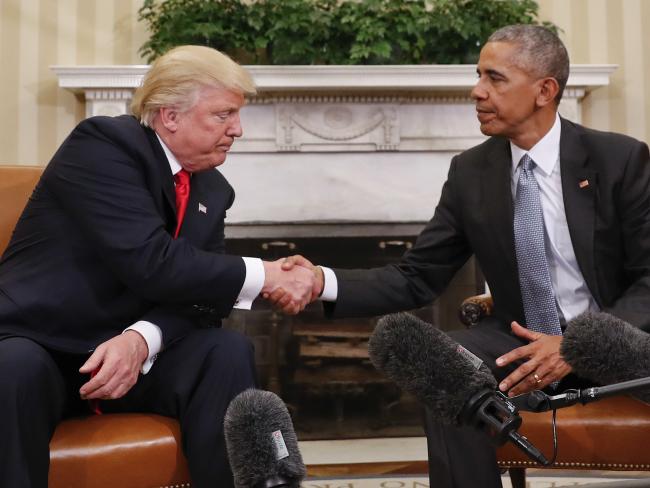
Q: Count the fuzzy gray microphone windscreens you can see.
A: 3